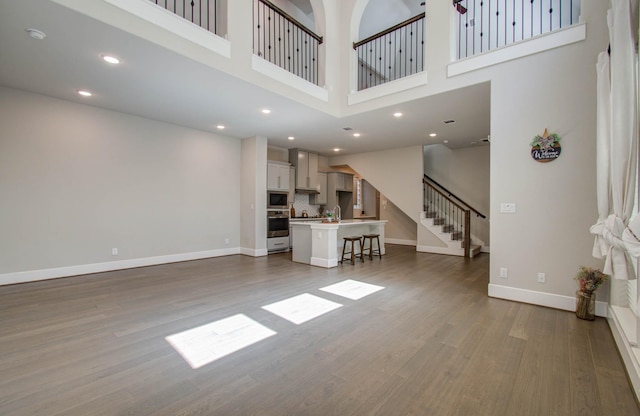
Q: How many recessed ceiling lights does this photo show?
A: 9